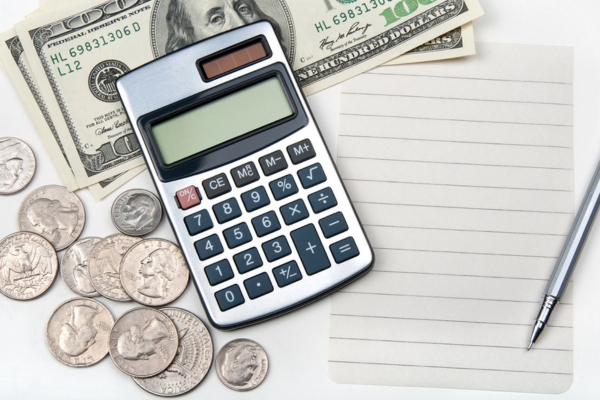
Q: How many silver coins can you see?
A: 11